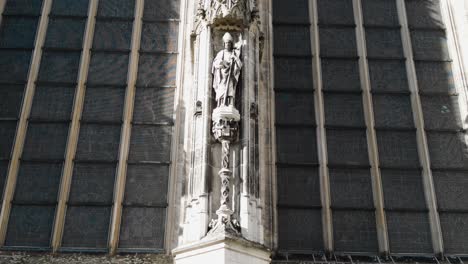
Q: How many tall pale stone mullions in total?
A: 6